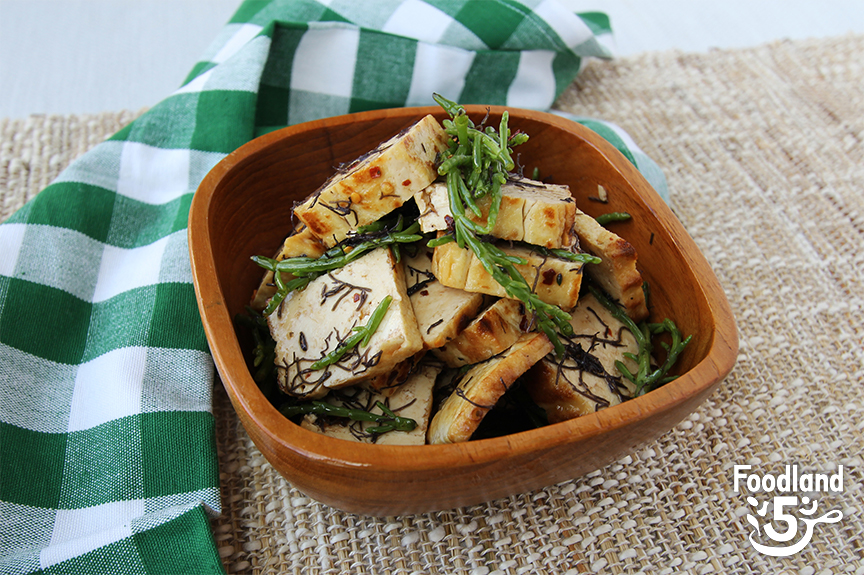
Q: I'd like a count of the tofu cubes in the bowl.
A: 11